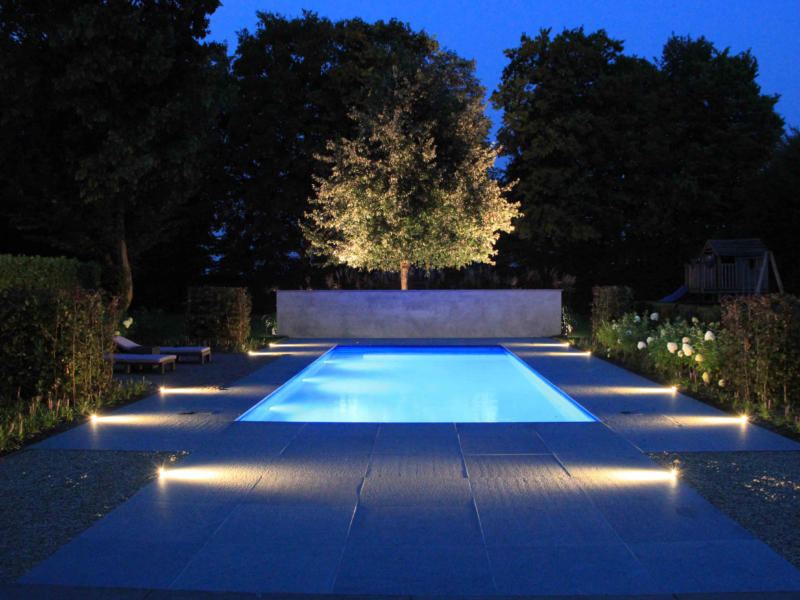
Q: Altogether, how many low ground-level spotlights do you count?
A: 10